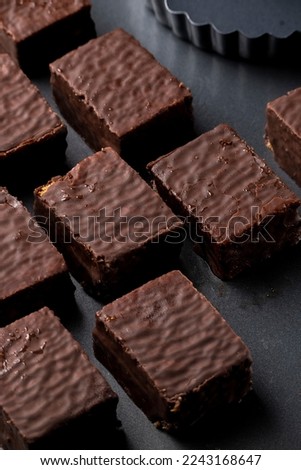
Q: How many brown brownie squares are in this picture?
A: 9